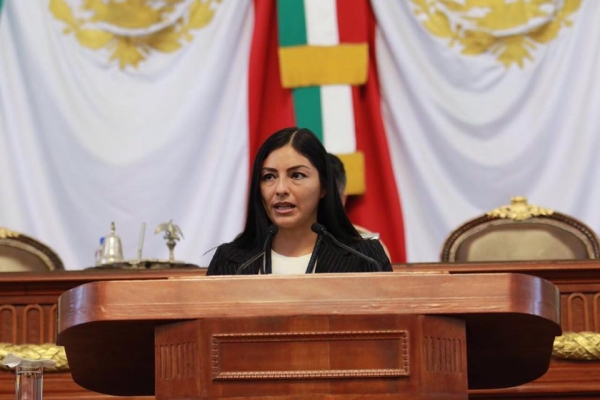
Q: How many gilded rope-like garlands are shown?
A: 2